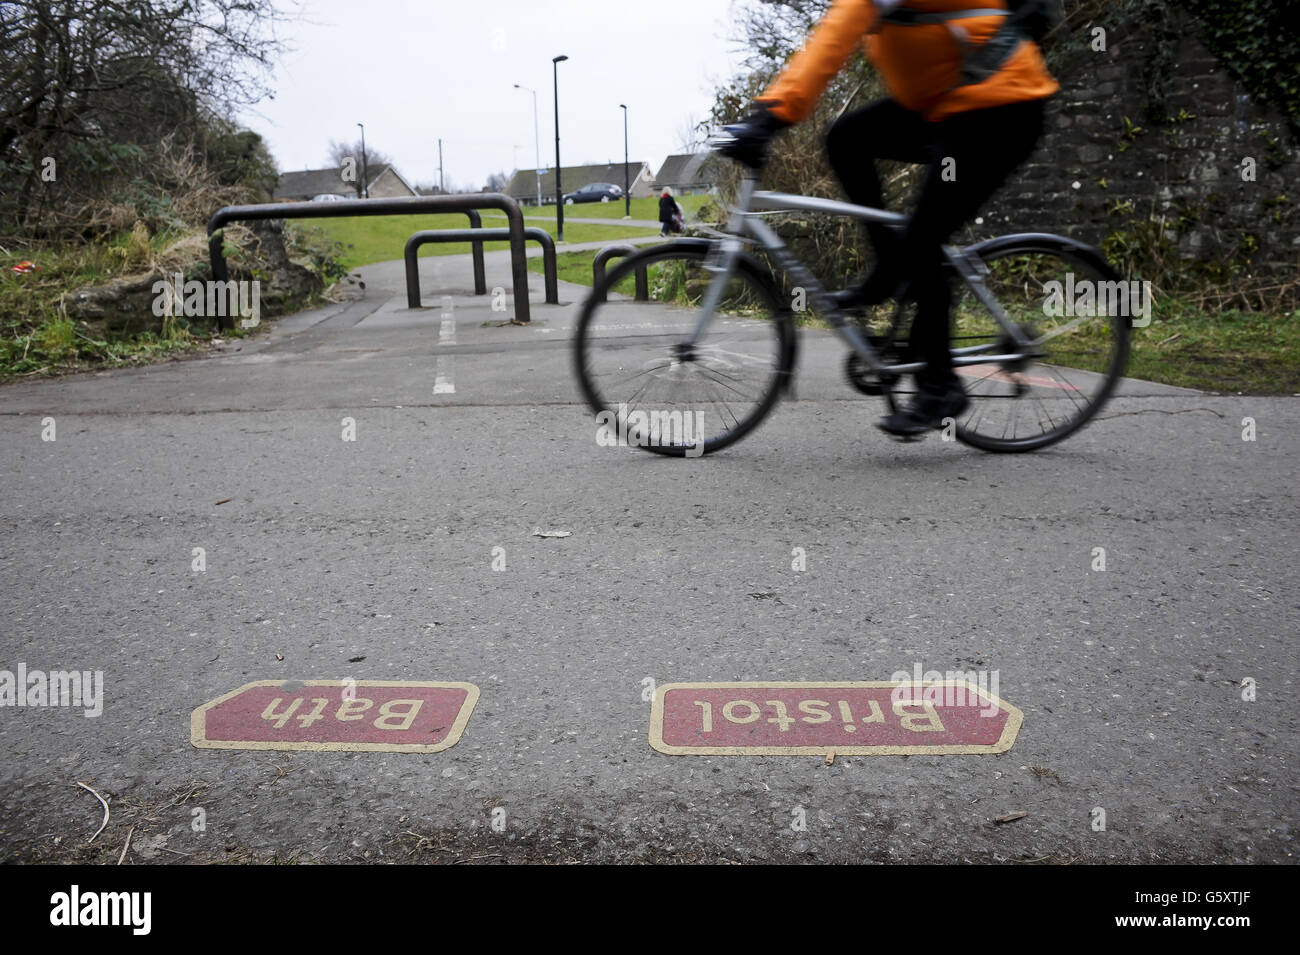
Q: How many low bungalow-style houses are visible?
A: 3